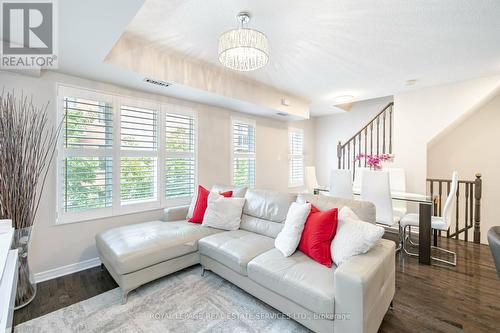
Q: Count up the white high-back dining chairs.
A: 6